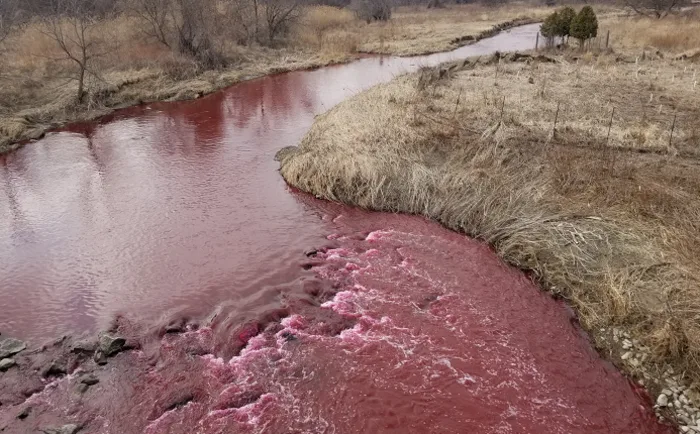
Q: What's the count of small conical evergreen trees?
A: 3